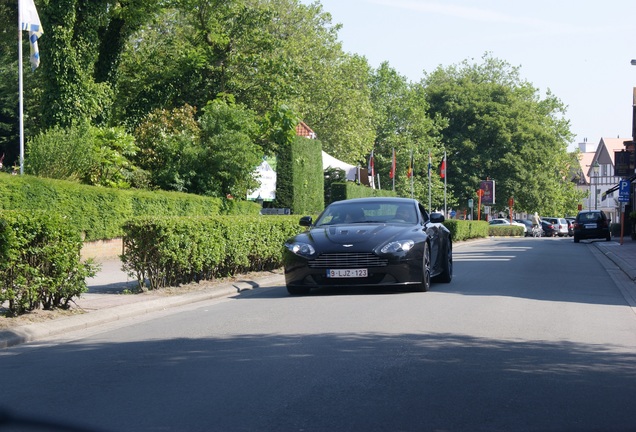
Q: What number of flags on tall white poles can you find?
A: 6